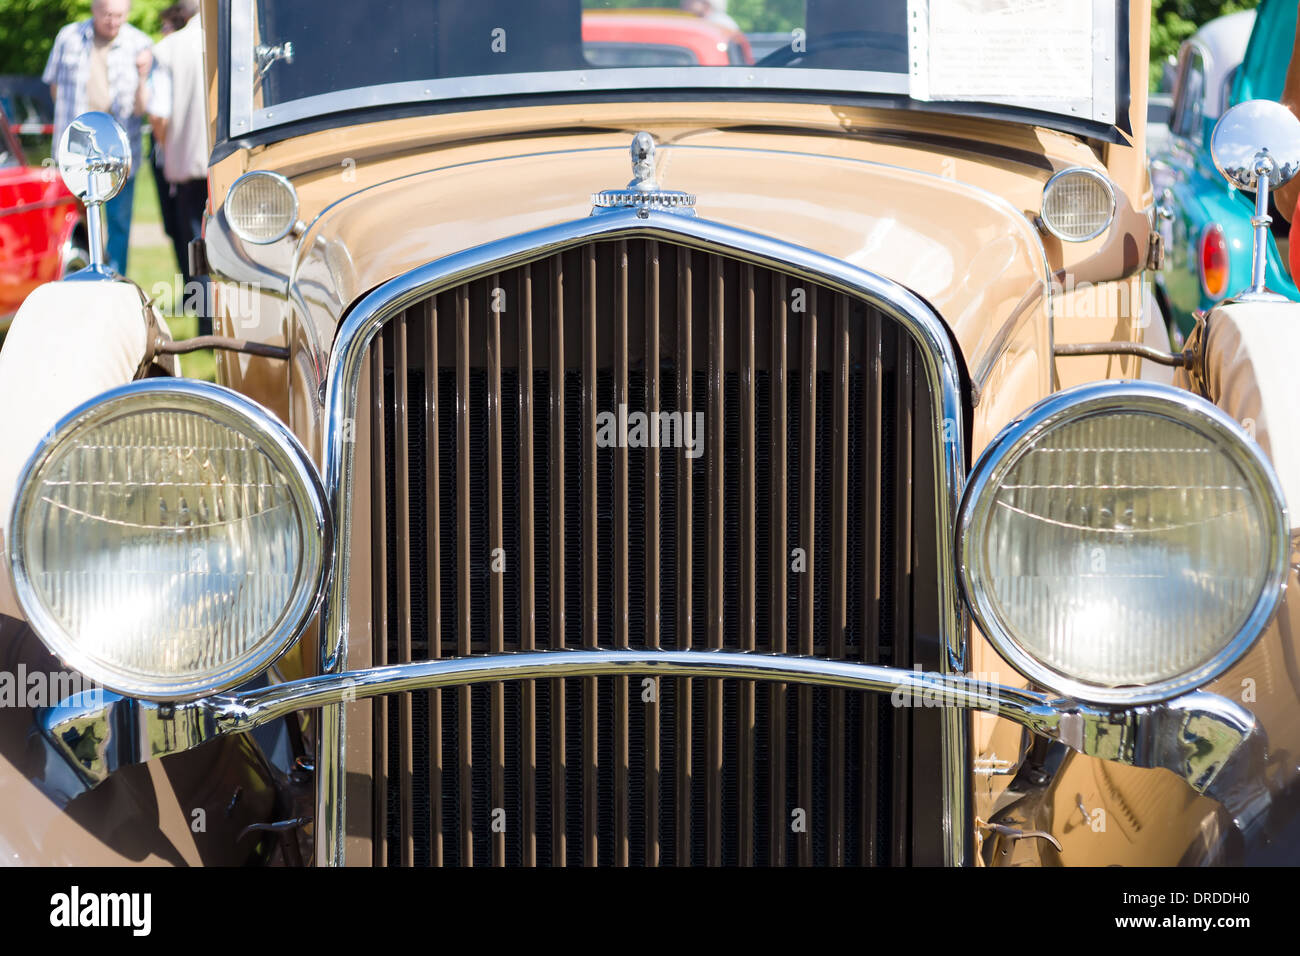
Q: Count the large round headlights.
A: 2